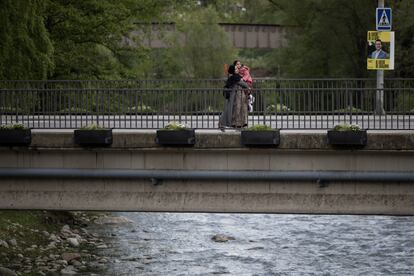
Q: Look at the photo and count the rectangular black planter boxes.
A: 5